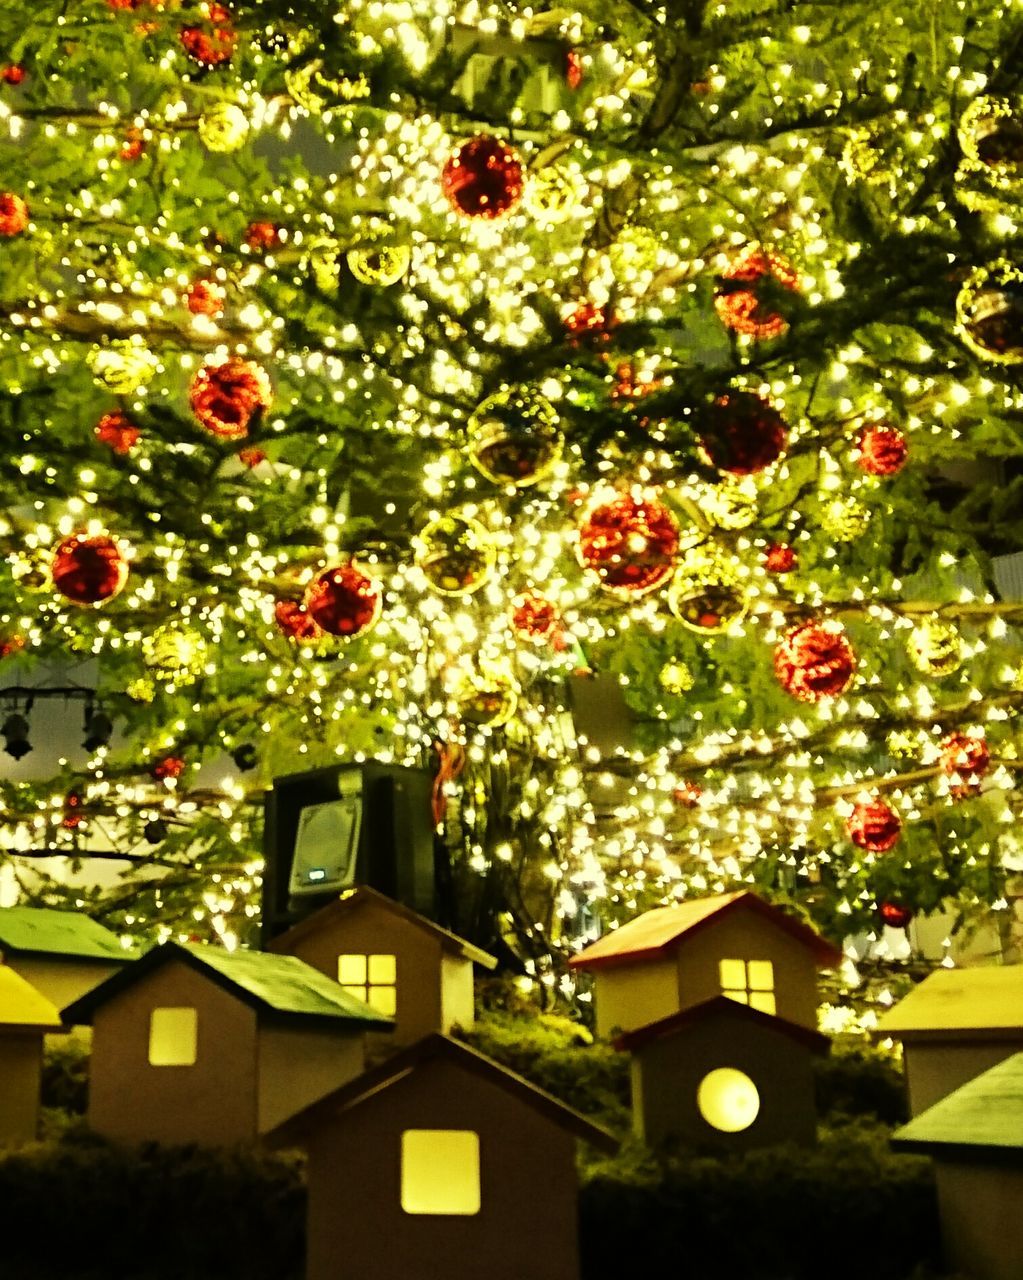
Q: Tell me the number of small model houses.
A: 9